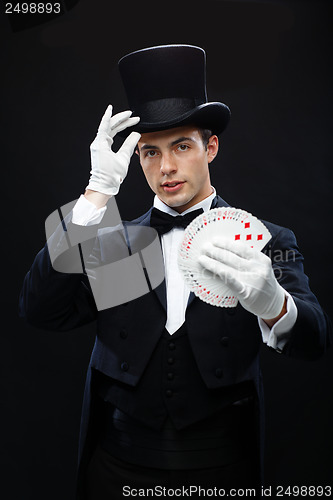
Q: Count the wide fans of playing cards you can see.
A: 1